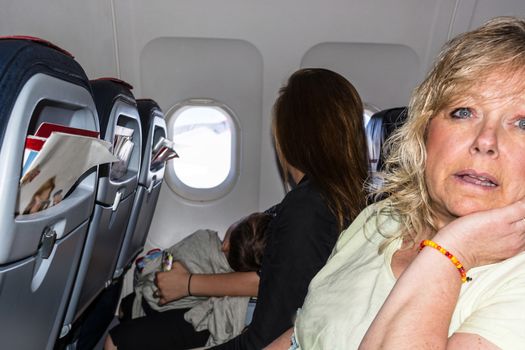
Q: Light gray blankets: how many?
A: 1